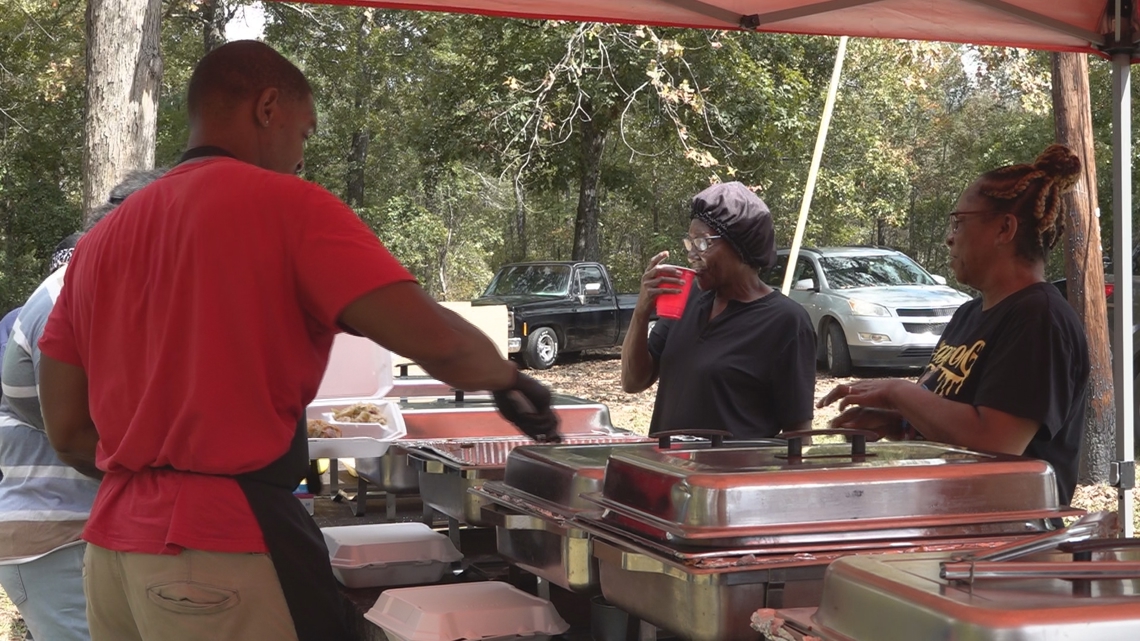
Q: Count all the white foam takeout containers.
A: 3